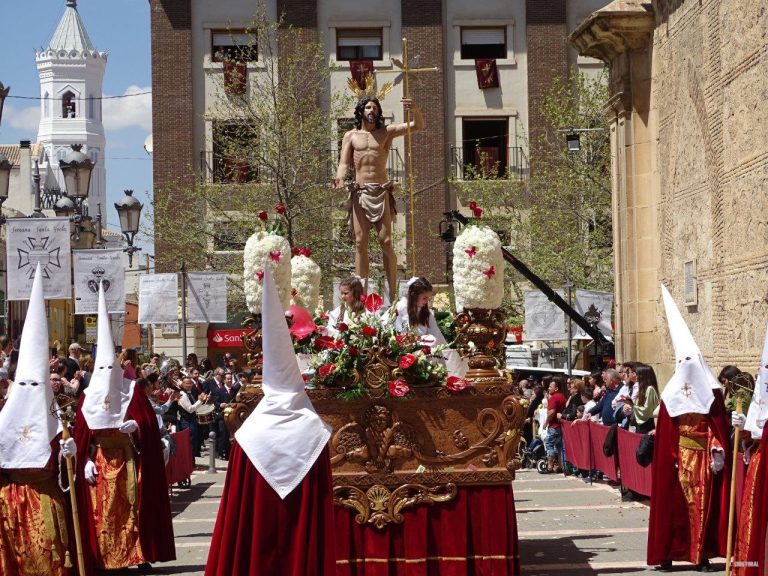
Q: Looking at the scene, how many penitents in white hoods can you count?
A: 5